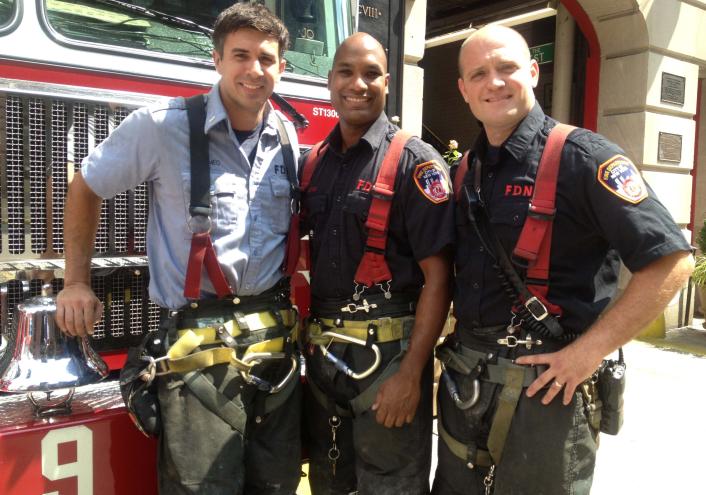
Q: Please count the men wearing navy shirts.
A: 2